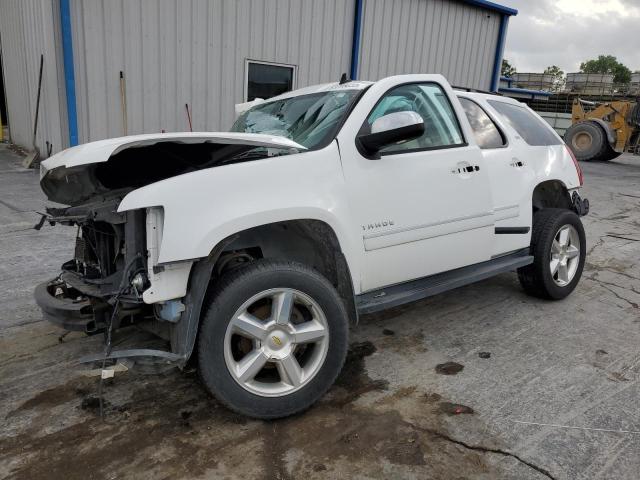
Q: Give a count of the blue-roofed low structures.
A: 1